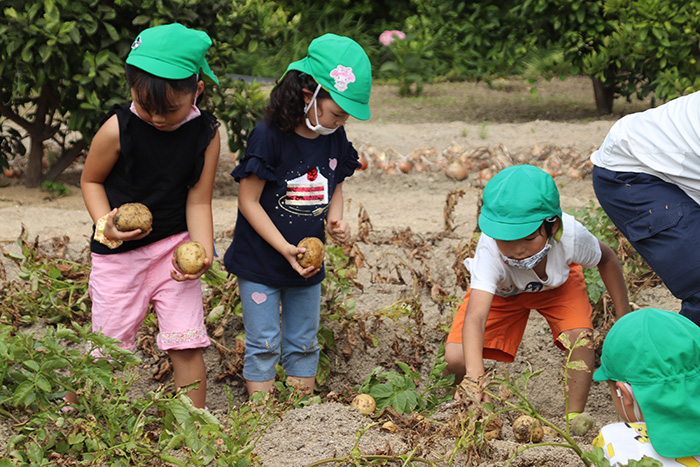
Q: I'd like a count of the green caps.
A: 4